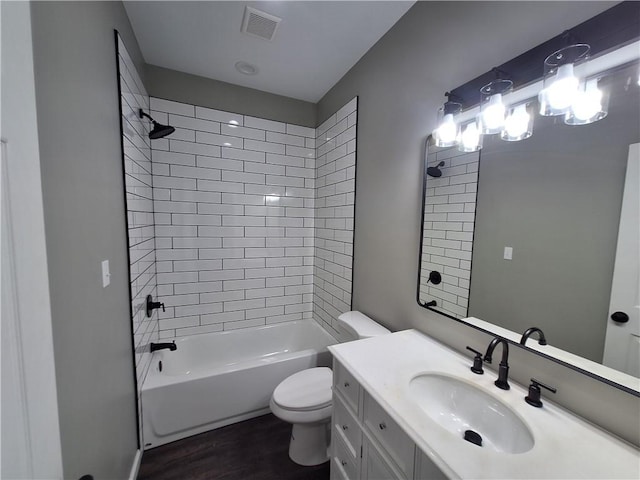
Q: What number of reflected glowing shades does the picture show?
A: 3